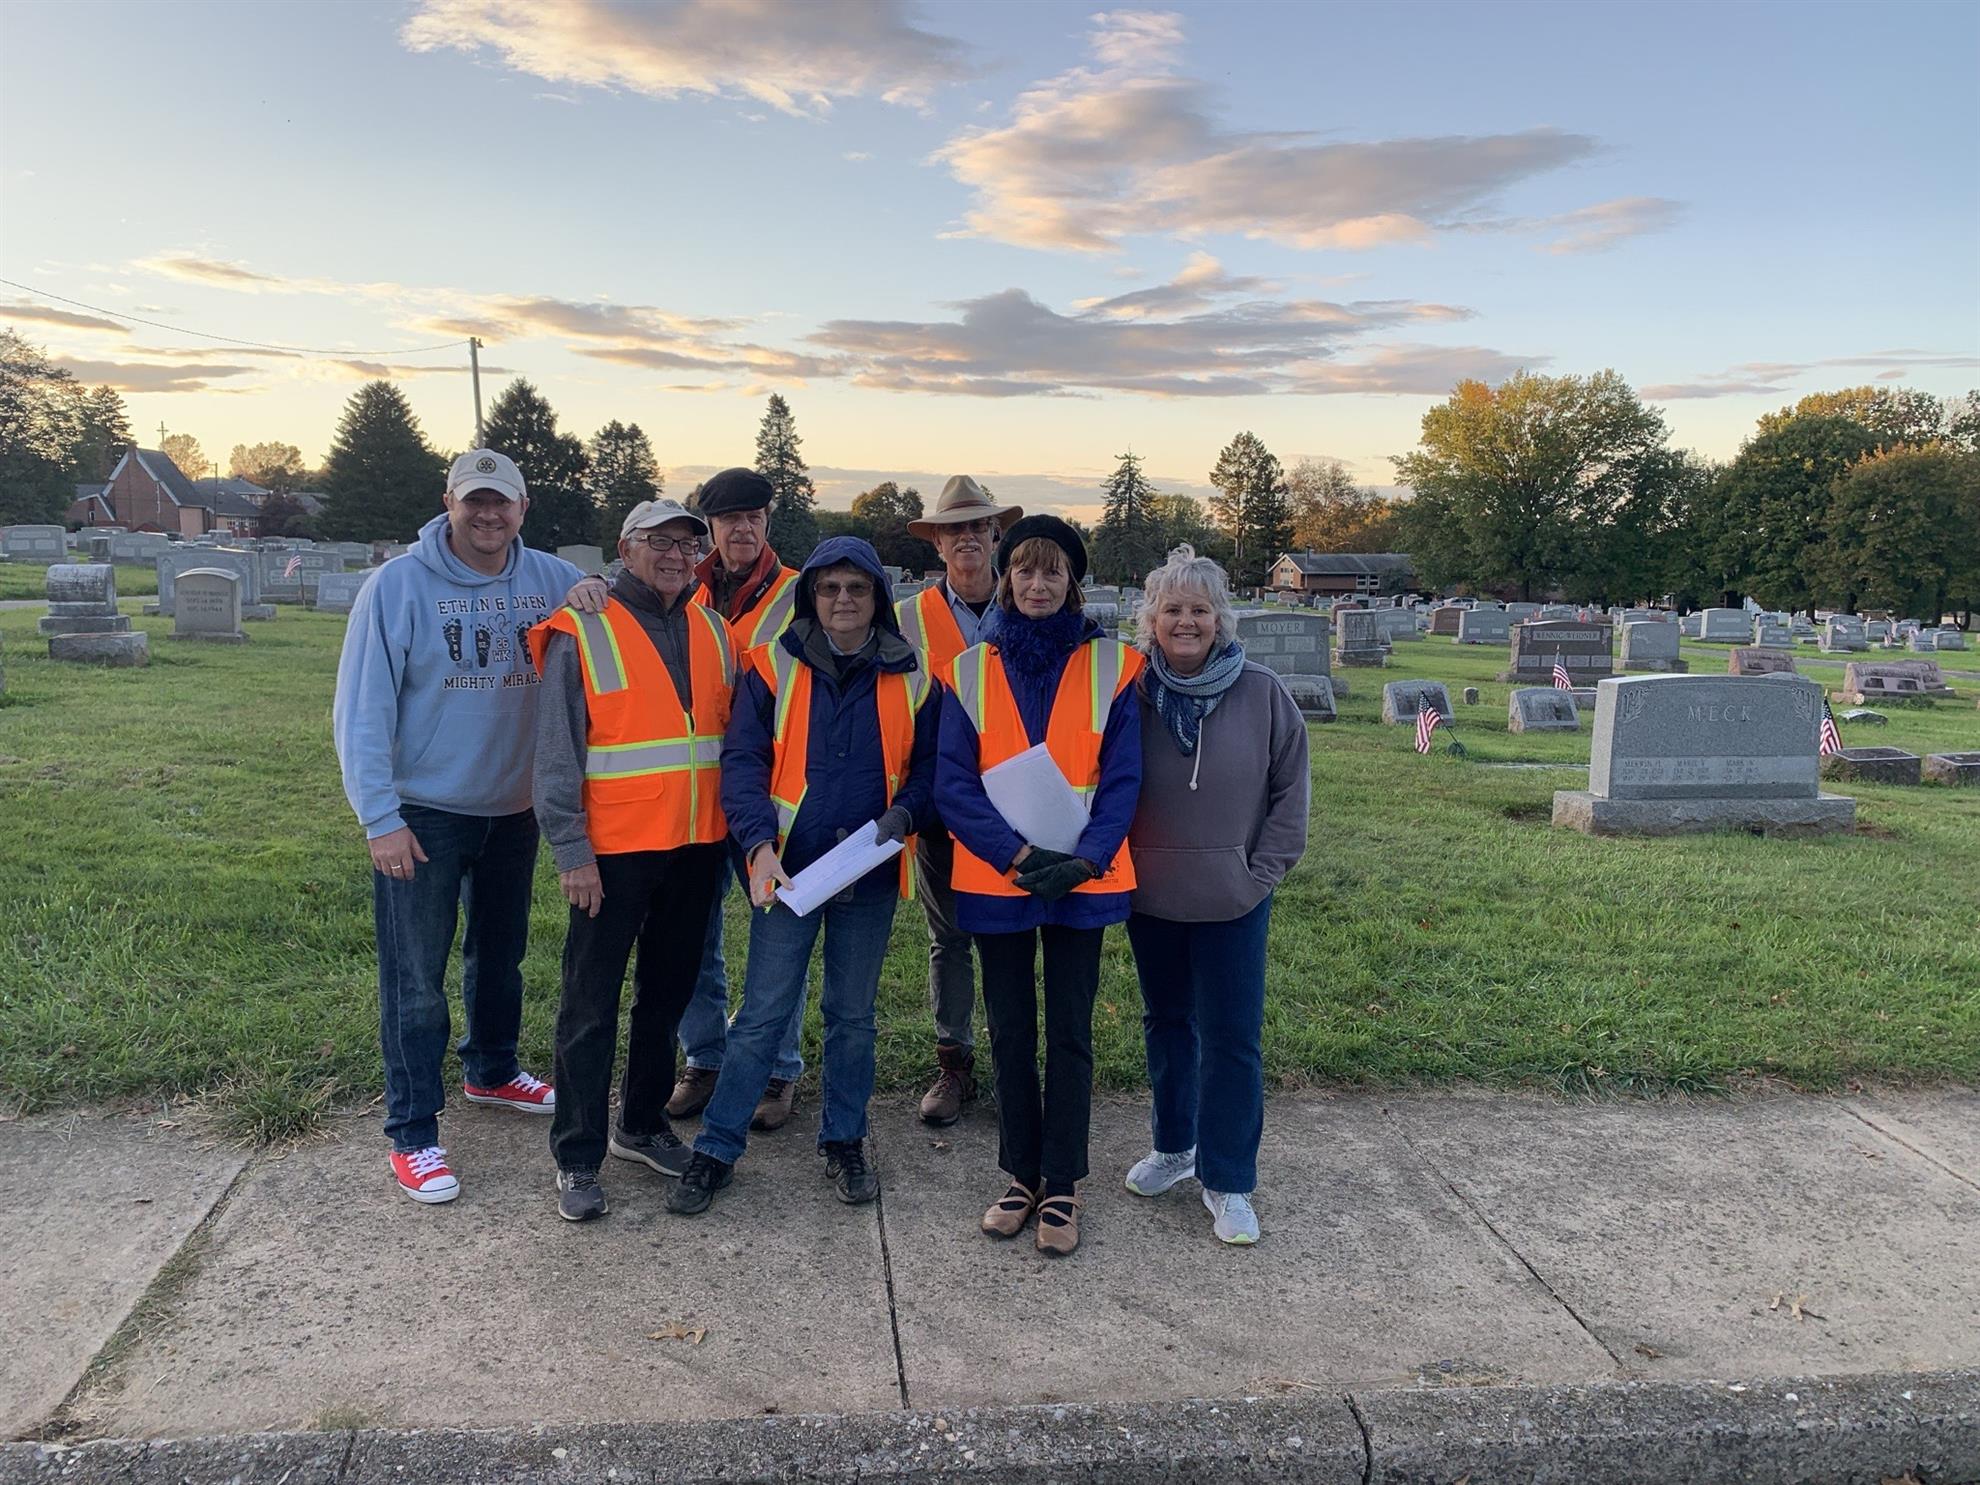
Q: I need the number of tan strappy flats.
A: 2